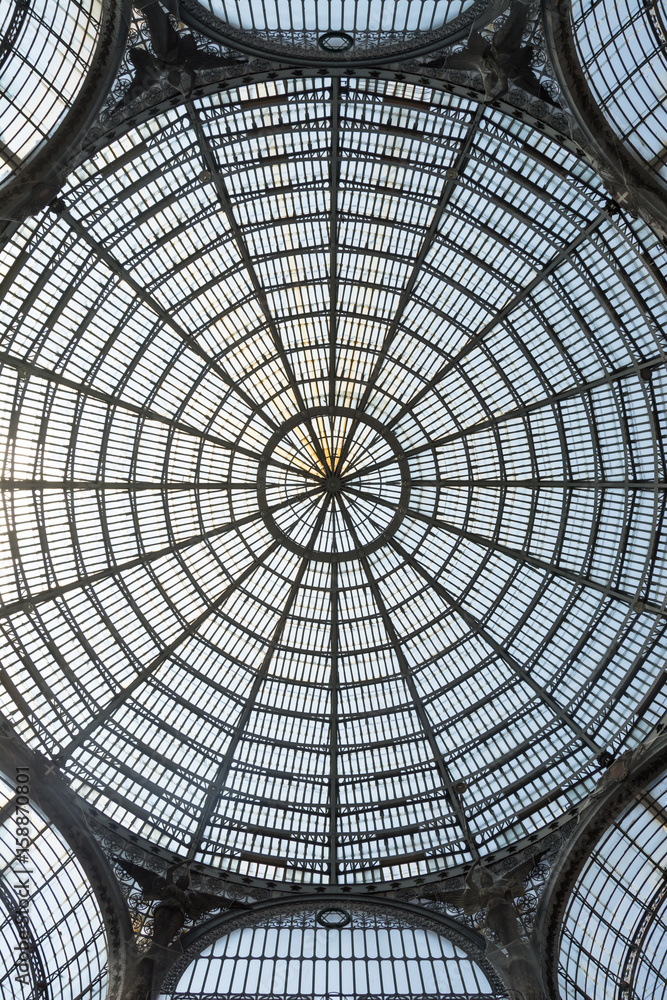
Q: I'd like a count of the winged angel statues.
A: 4